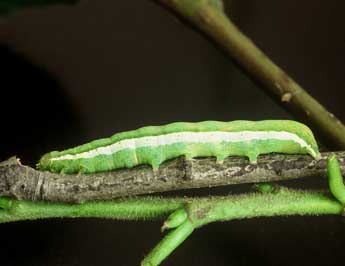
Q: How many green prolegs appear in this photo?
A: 4